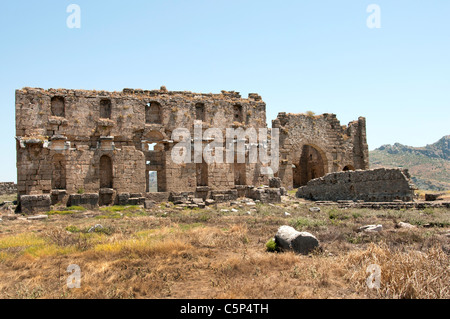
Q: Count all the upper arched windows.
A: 5